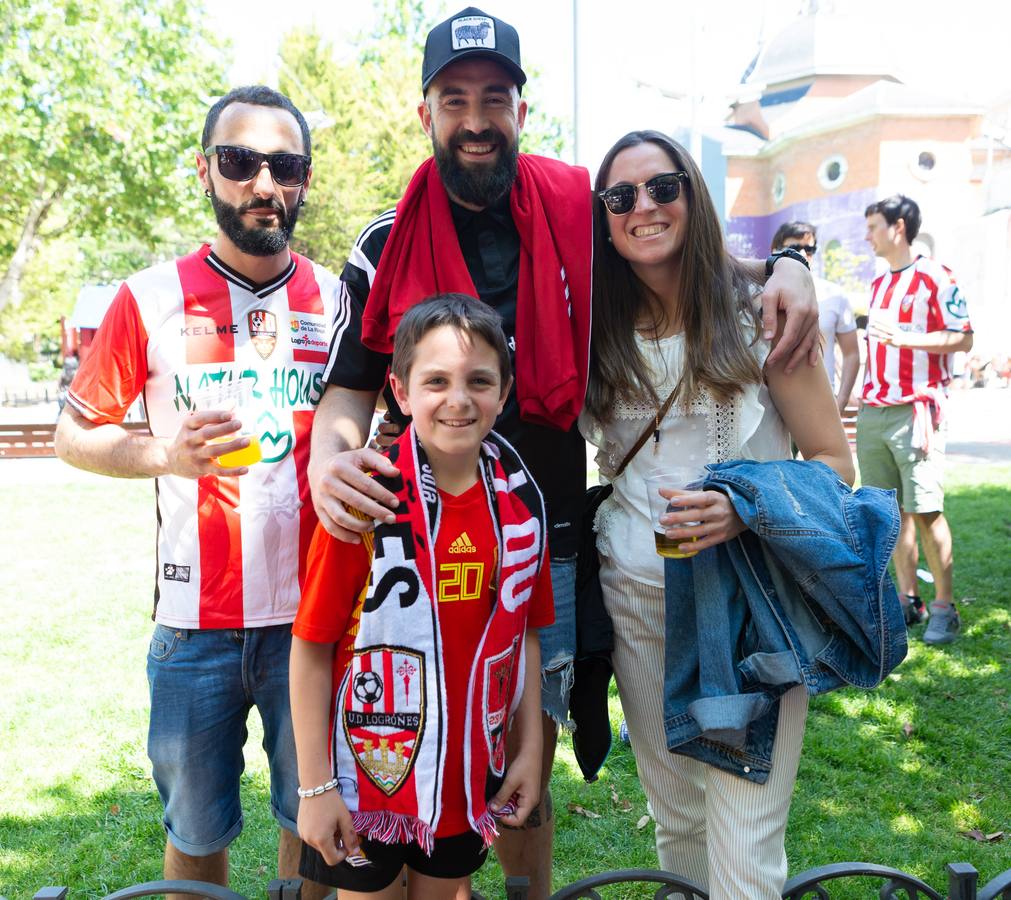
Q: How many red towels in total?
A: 1